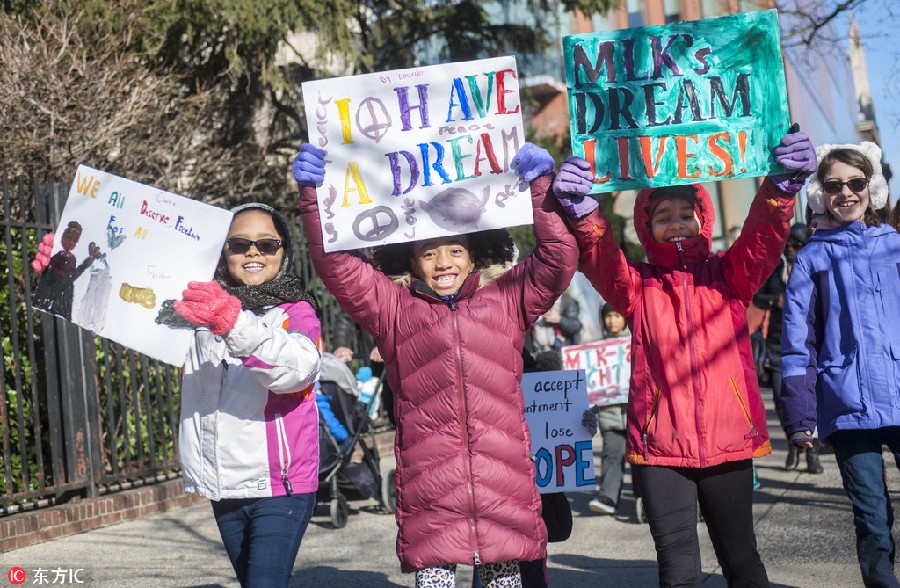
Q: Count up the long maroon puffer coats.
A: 1